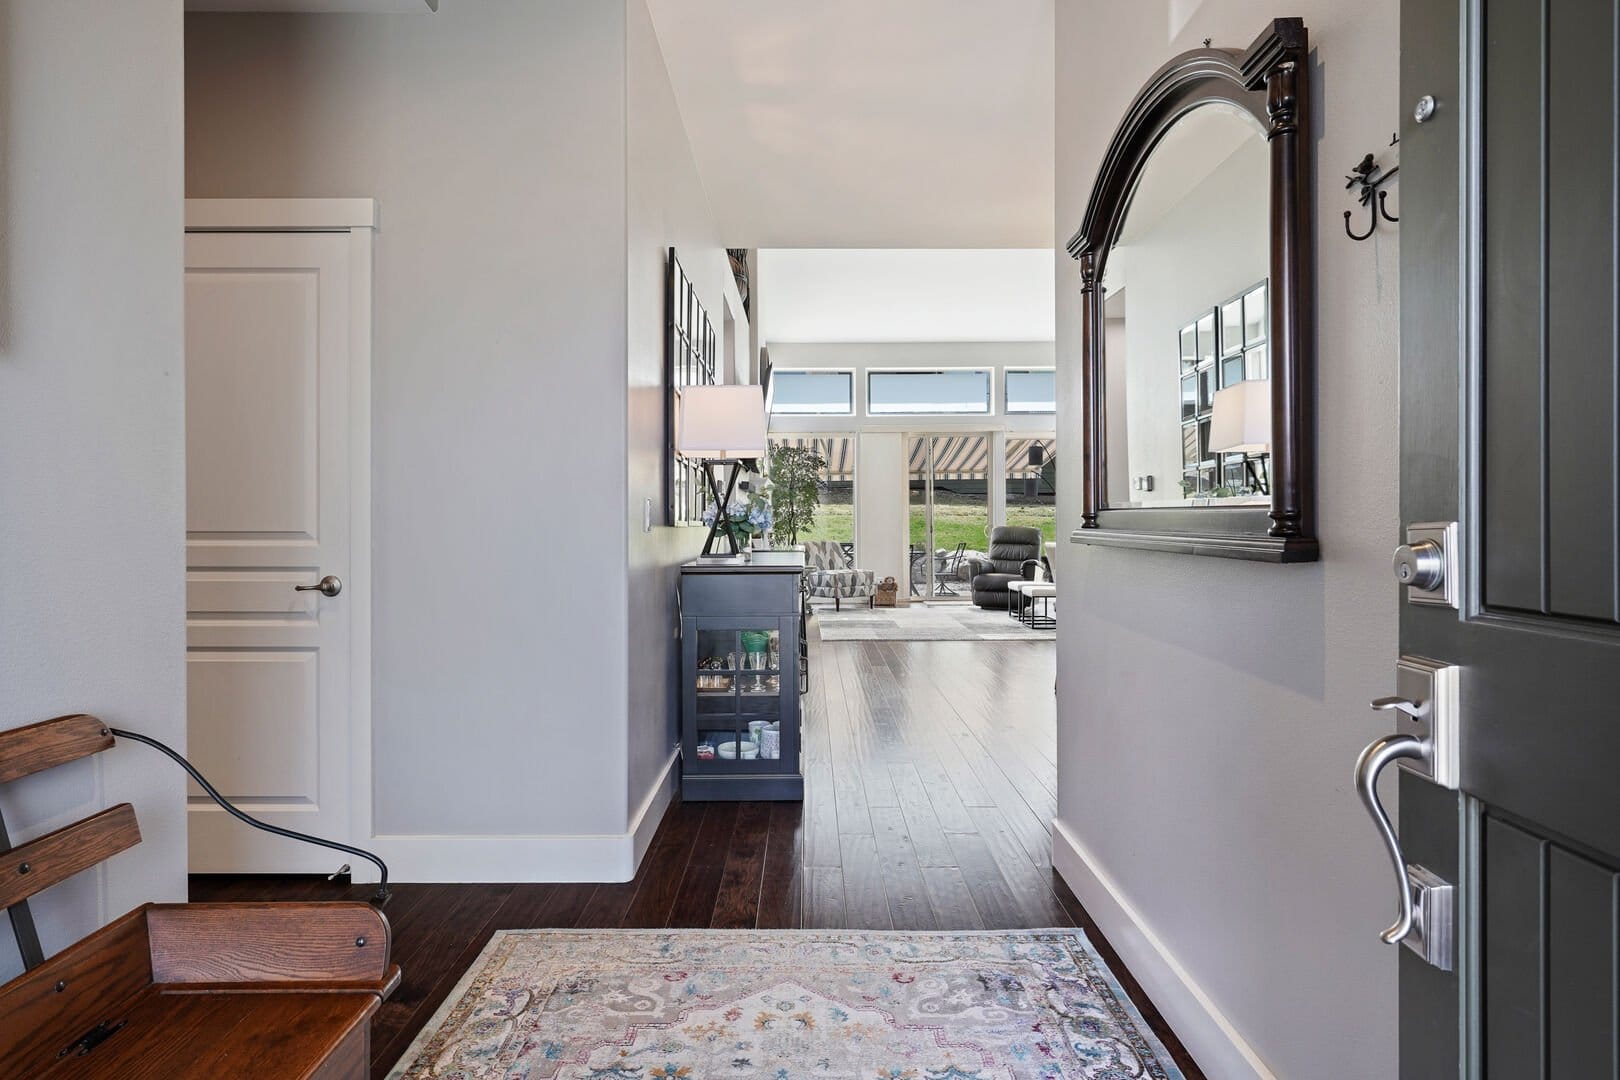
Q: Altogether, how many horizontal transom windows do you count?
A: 3